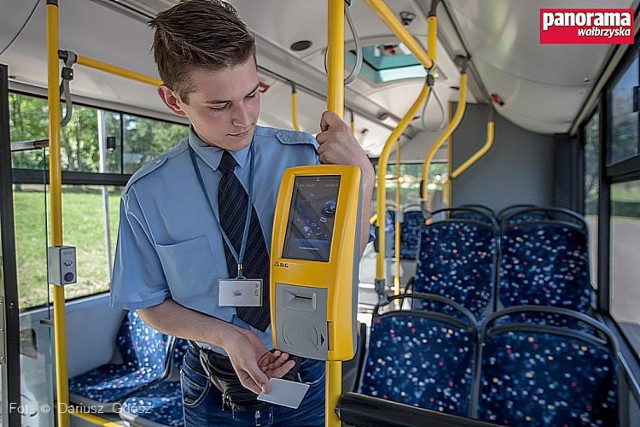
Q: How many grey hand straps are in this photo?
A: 3